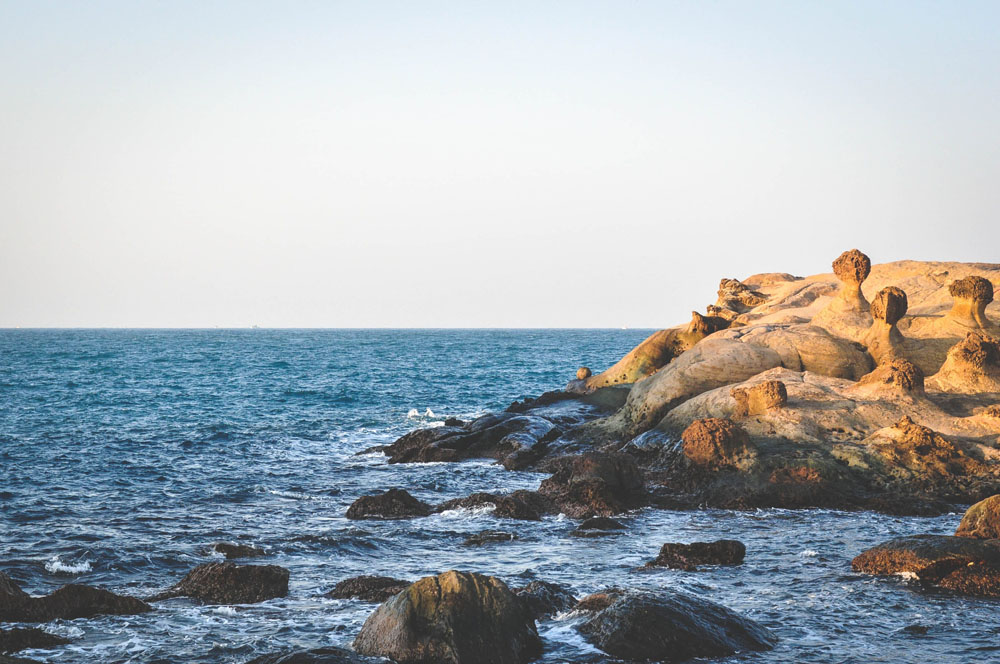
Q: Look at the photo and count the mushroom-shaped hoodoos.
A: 3